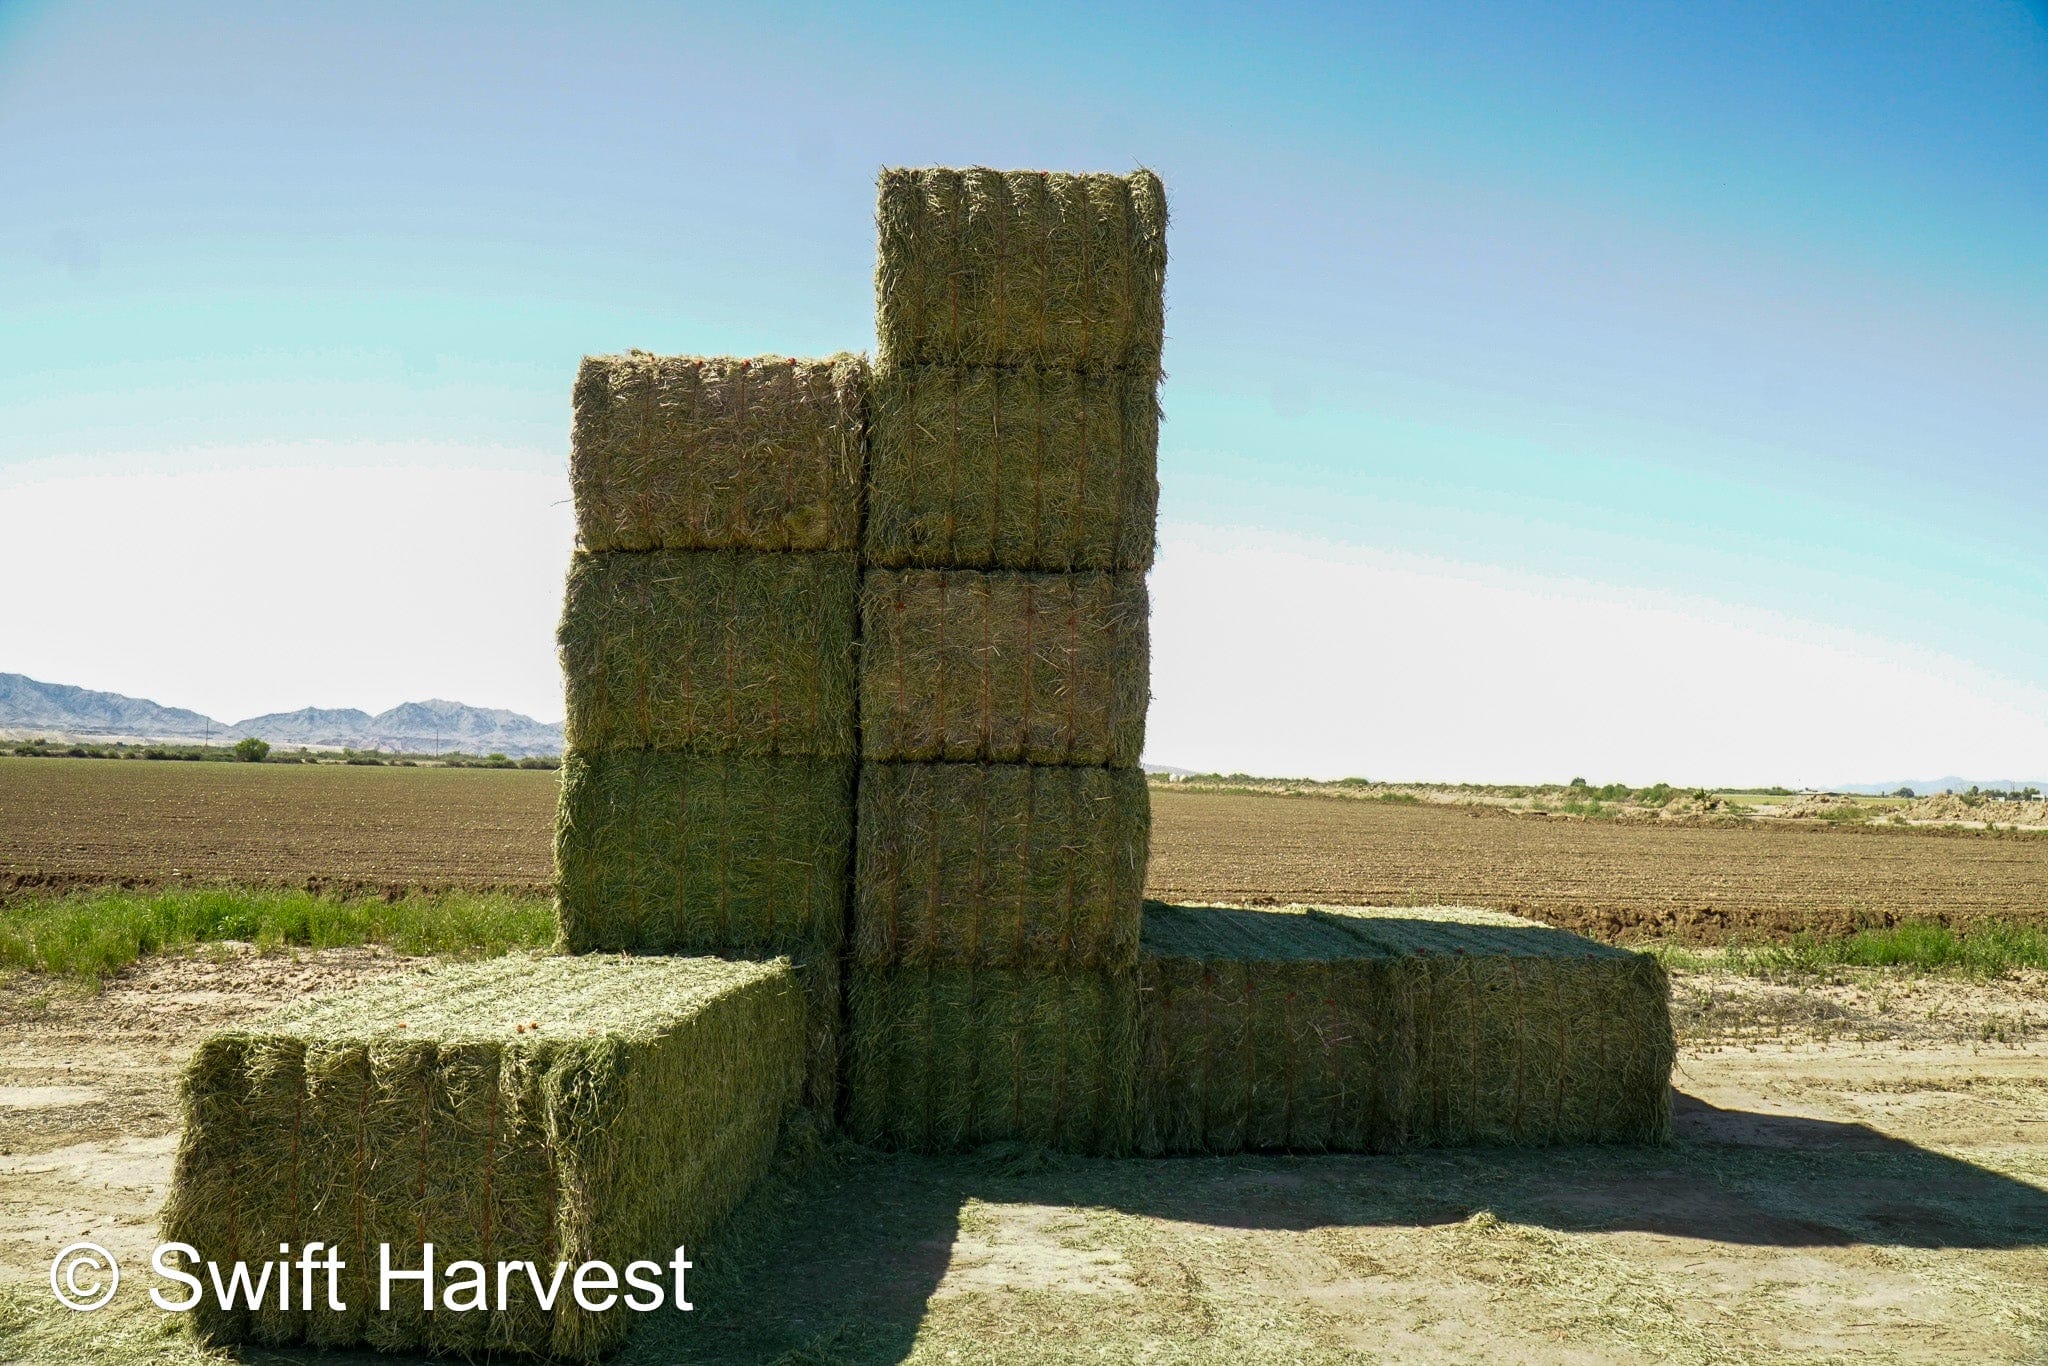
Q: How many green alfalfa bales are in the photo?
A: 12